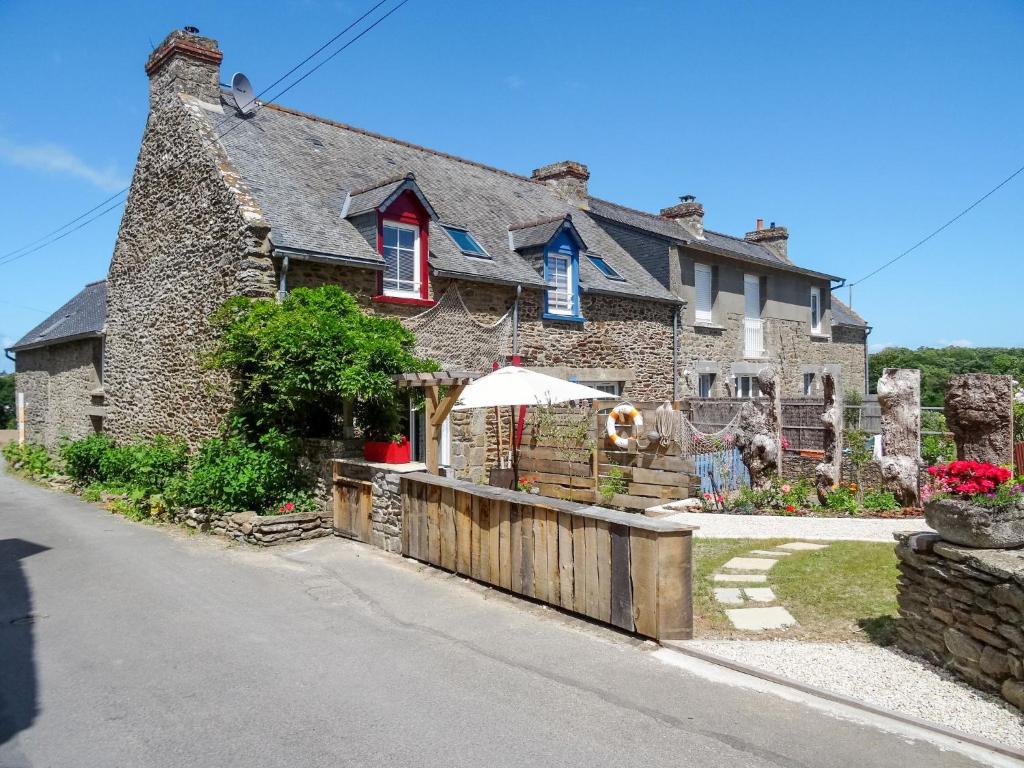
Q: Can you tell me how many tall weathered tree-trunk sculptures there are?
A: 4